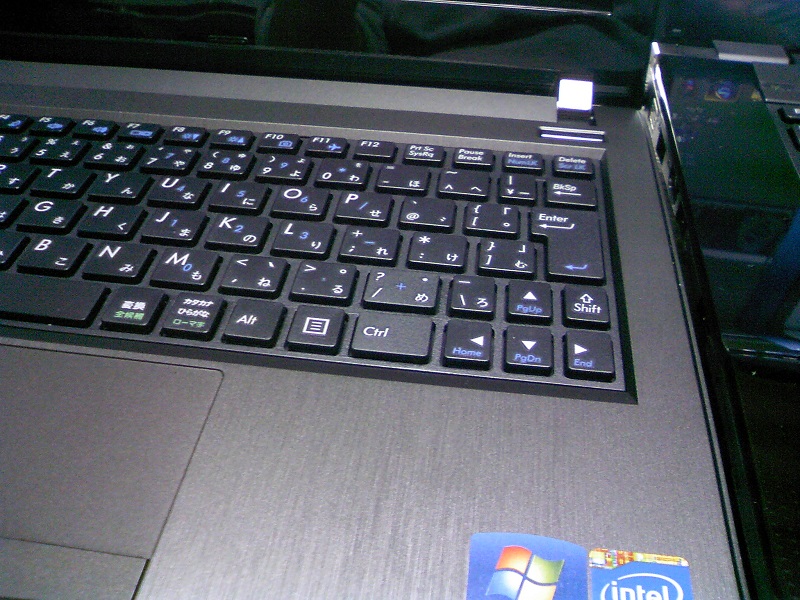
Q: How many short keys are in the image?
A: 13